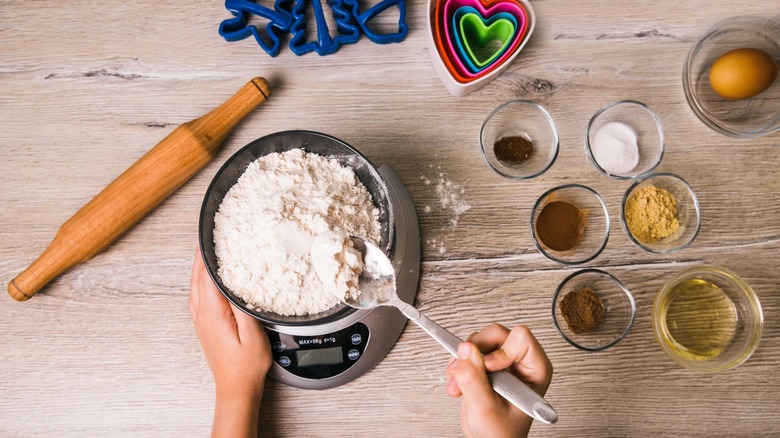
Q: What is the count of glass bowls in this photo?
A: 7